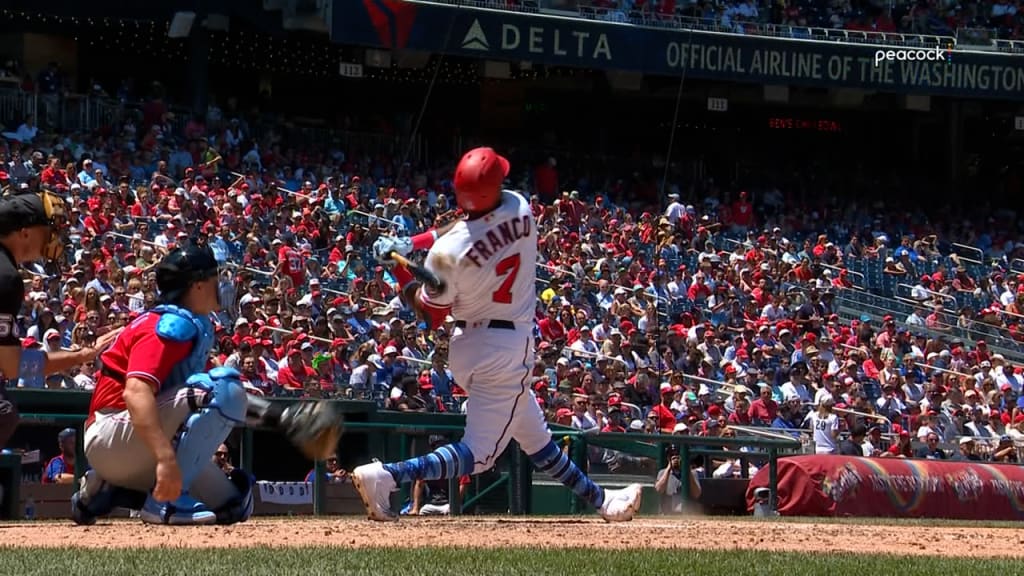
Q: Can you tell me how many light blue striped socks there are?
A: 2